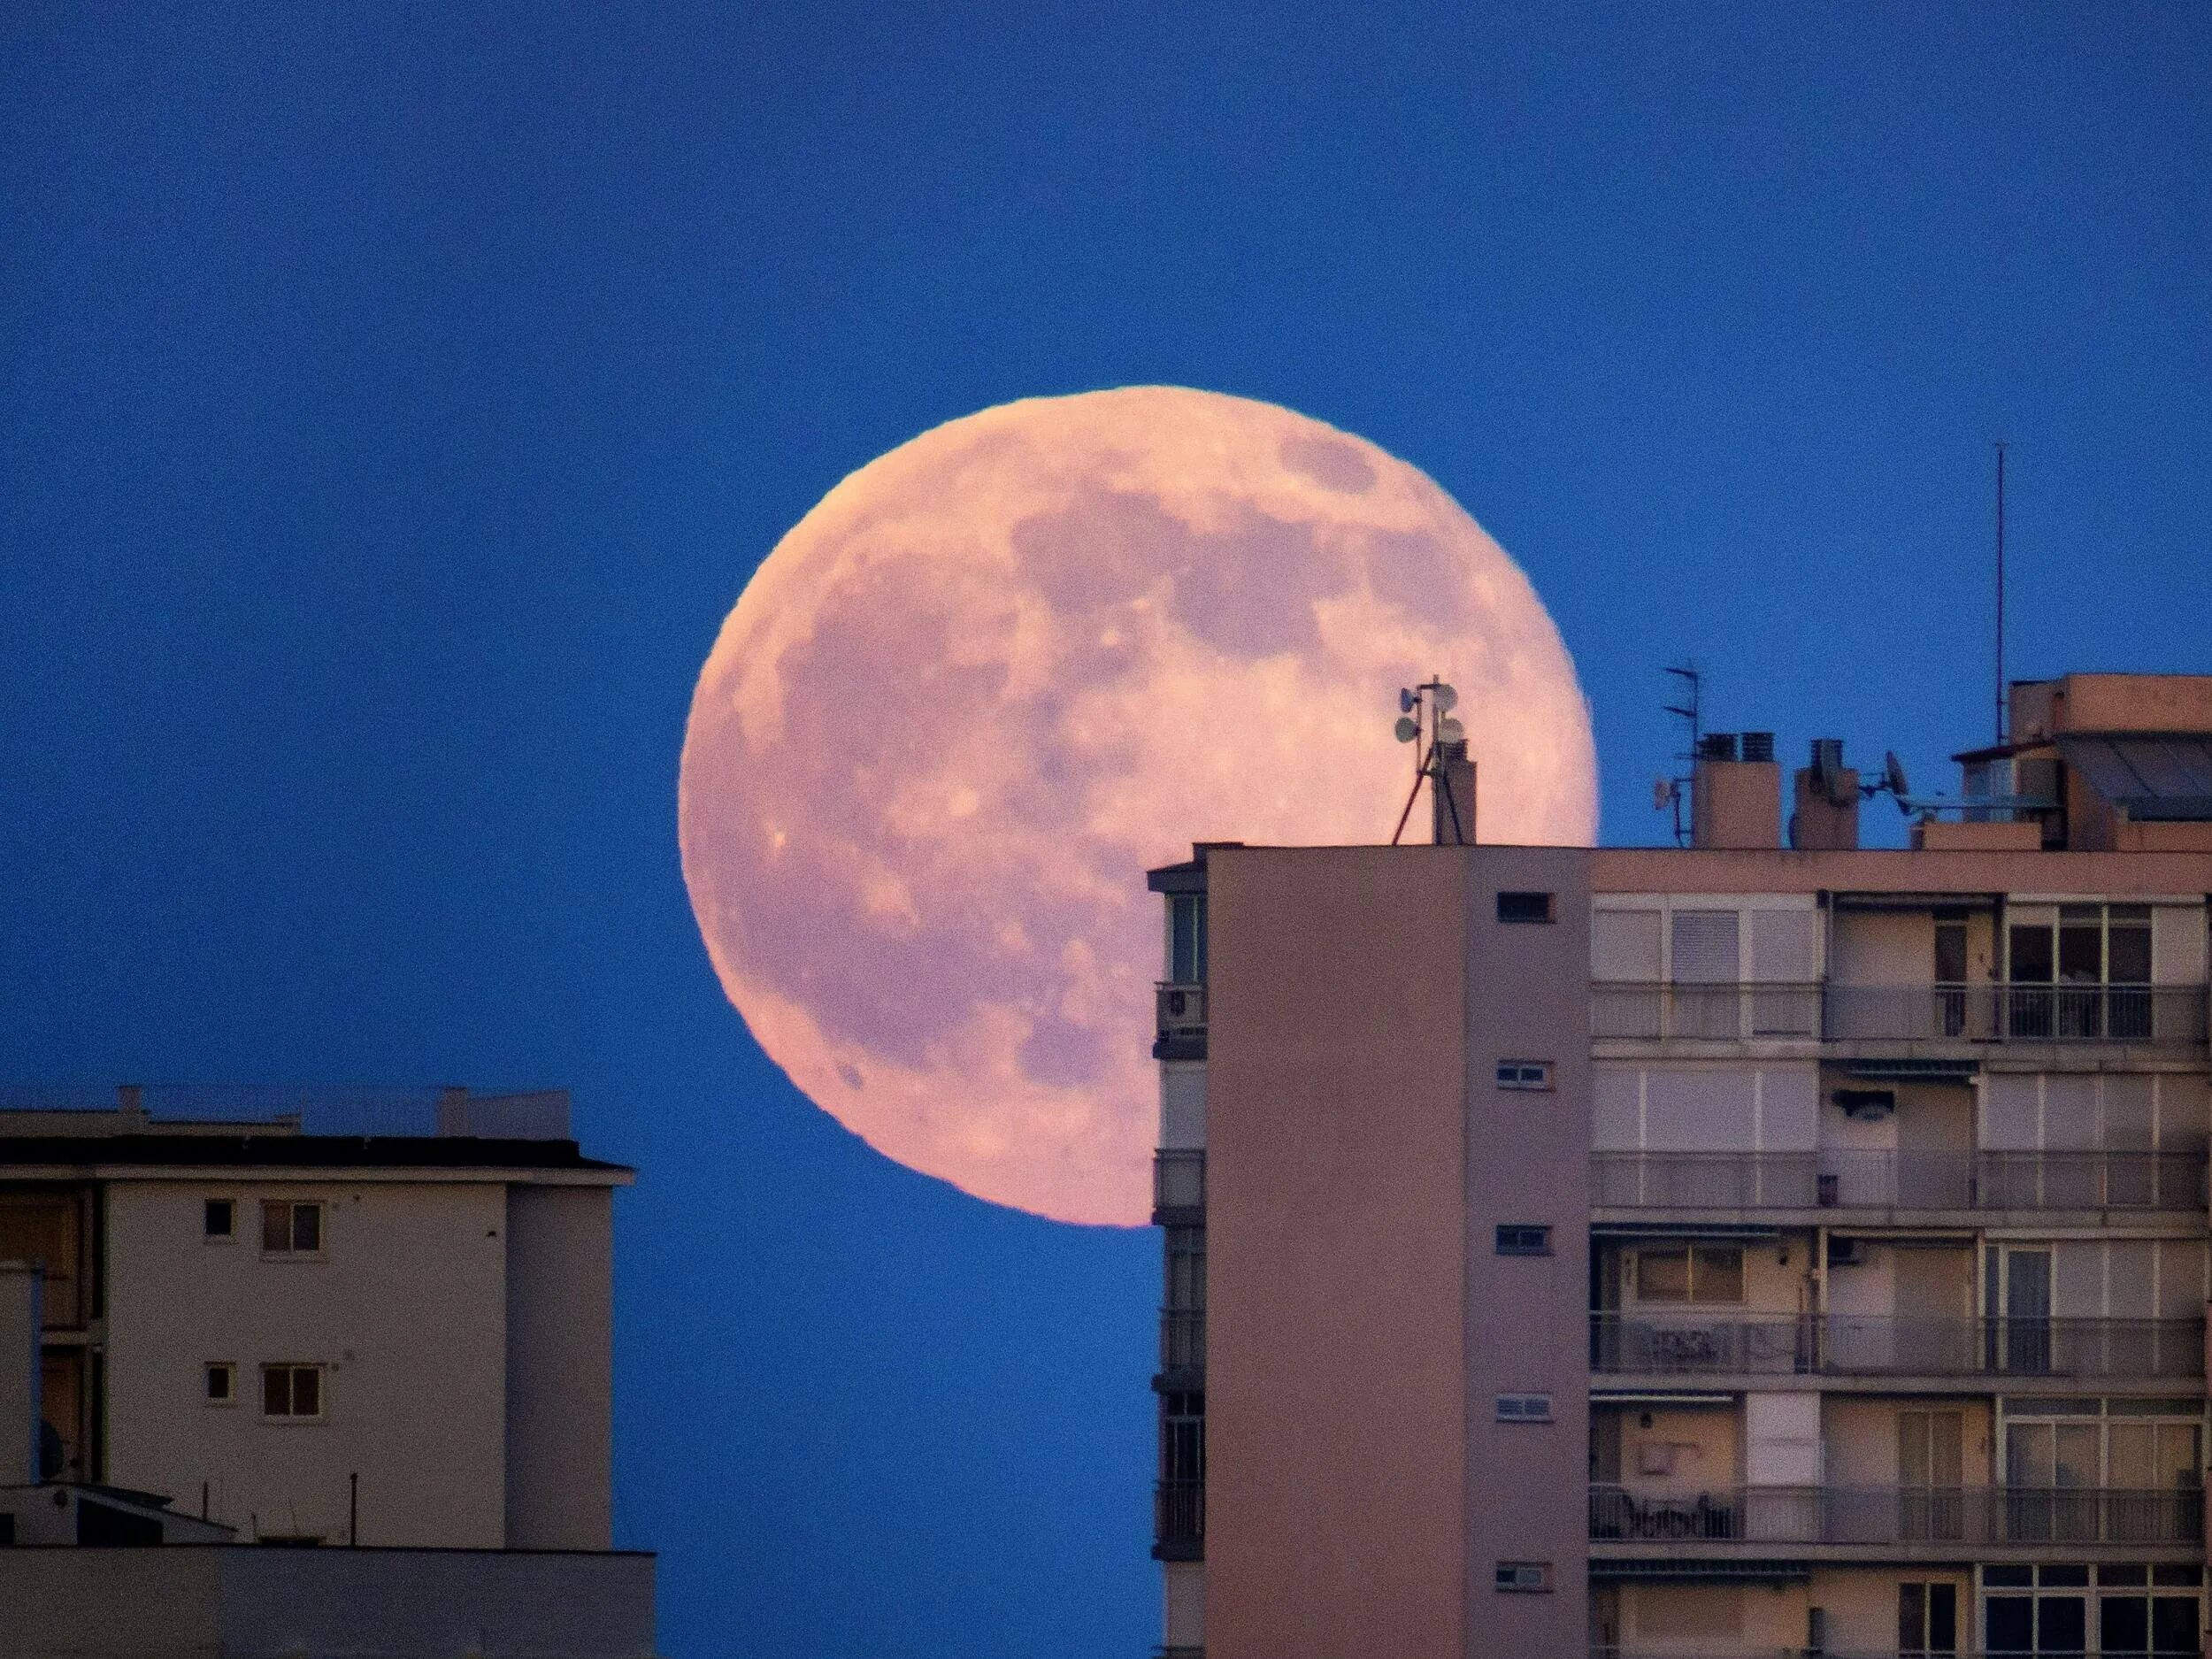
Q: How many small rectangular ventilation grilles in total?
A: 5